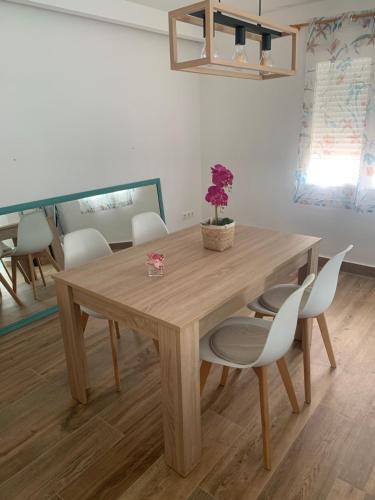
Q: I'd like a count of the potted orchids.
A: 1